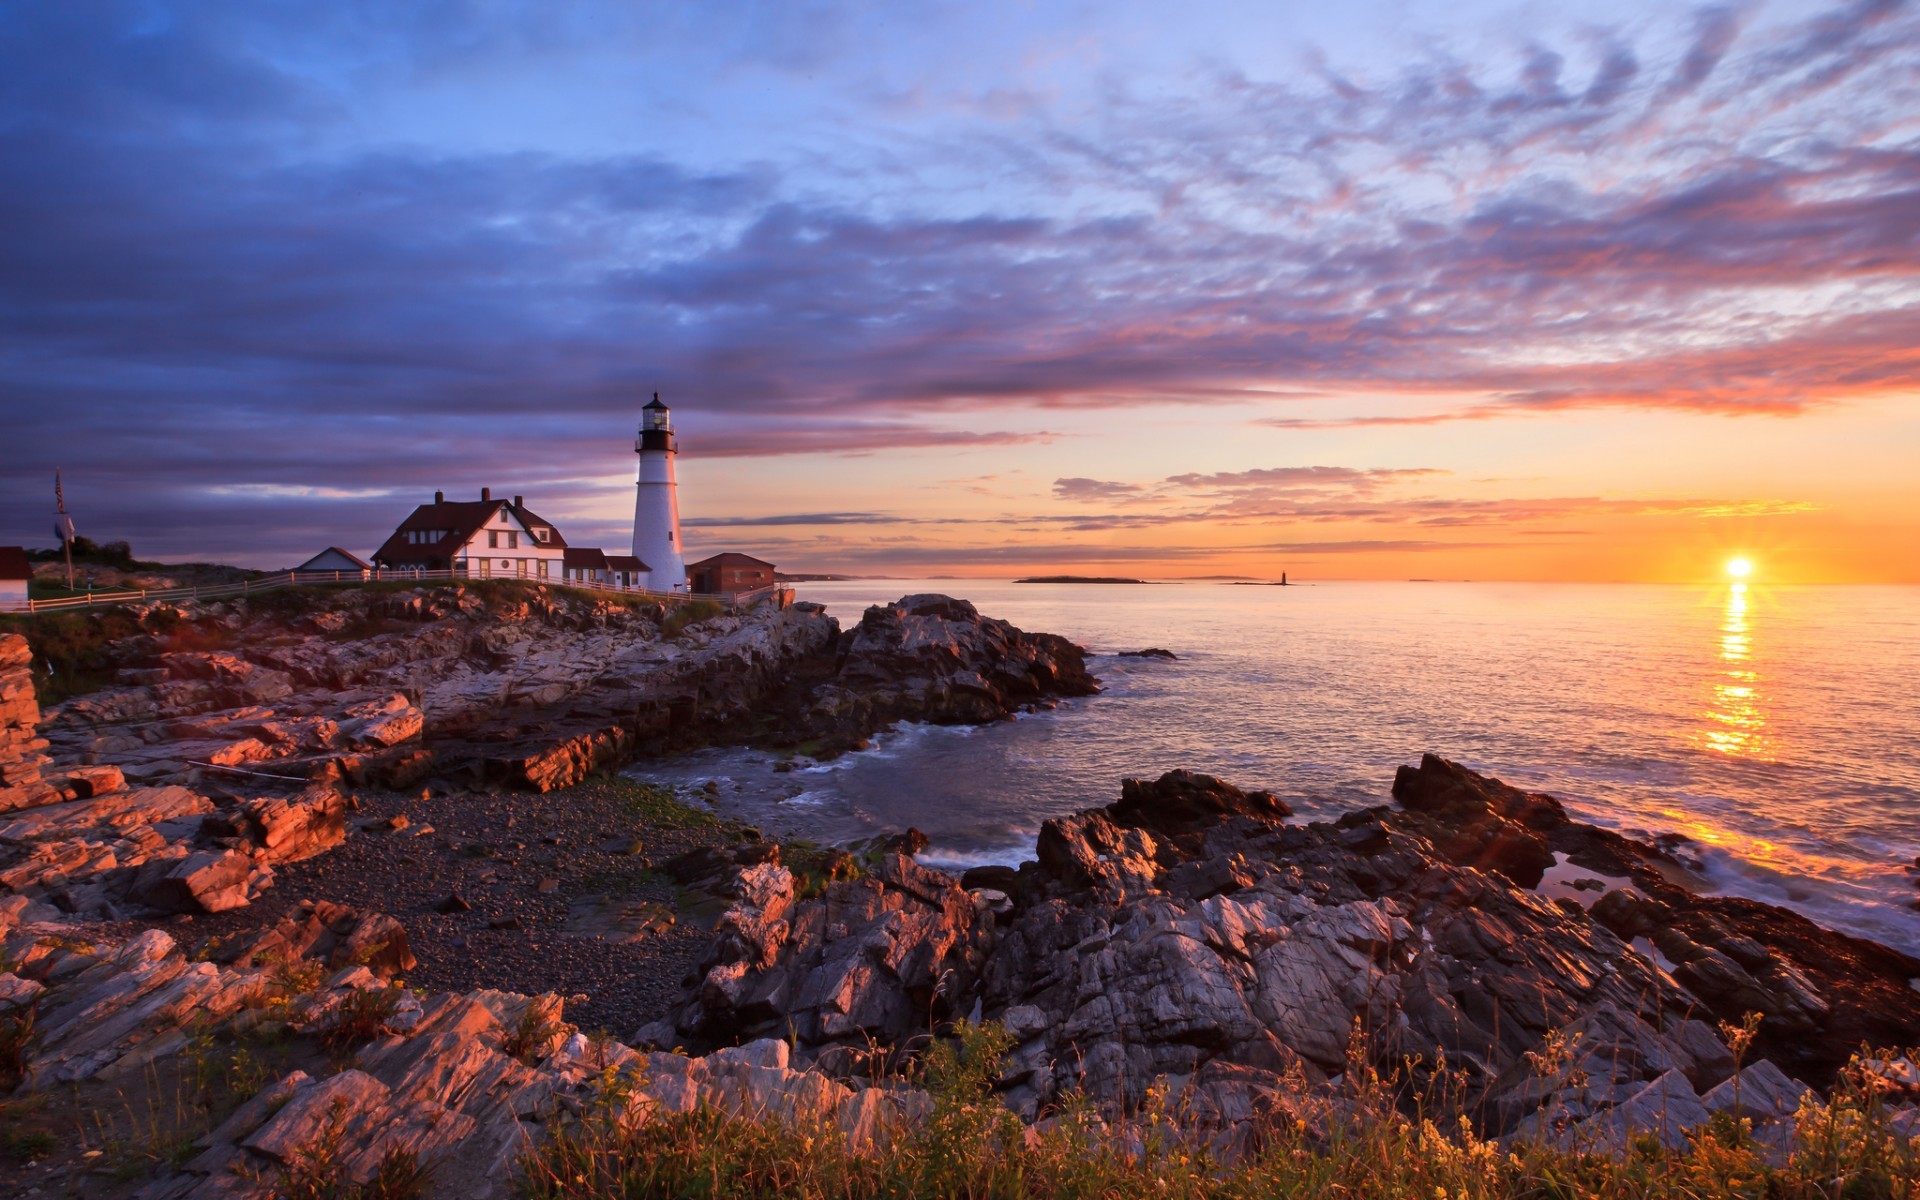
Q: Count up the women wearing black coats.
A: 0